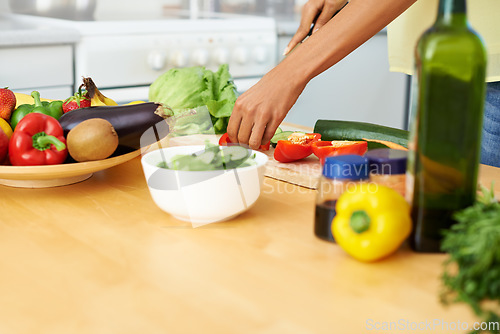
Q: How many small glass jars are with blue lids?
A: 2